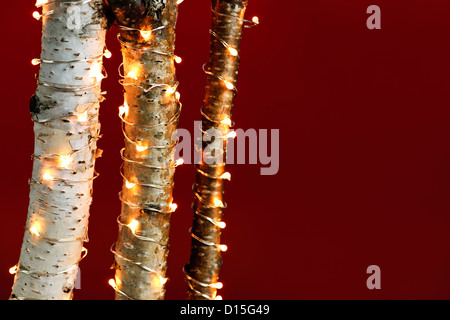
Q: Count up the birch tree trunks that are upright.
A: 3